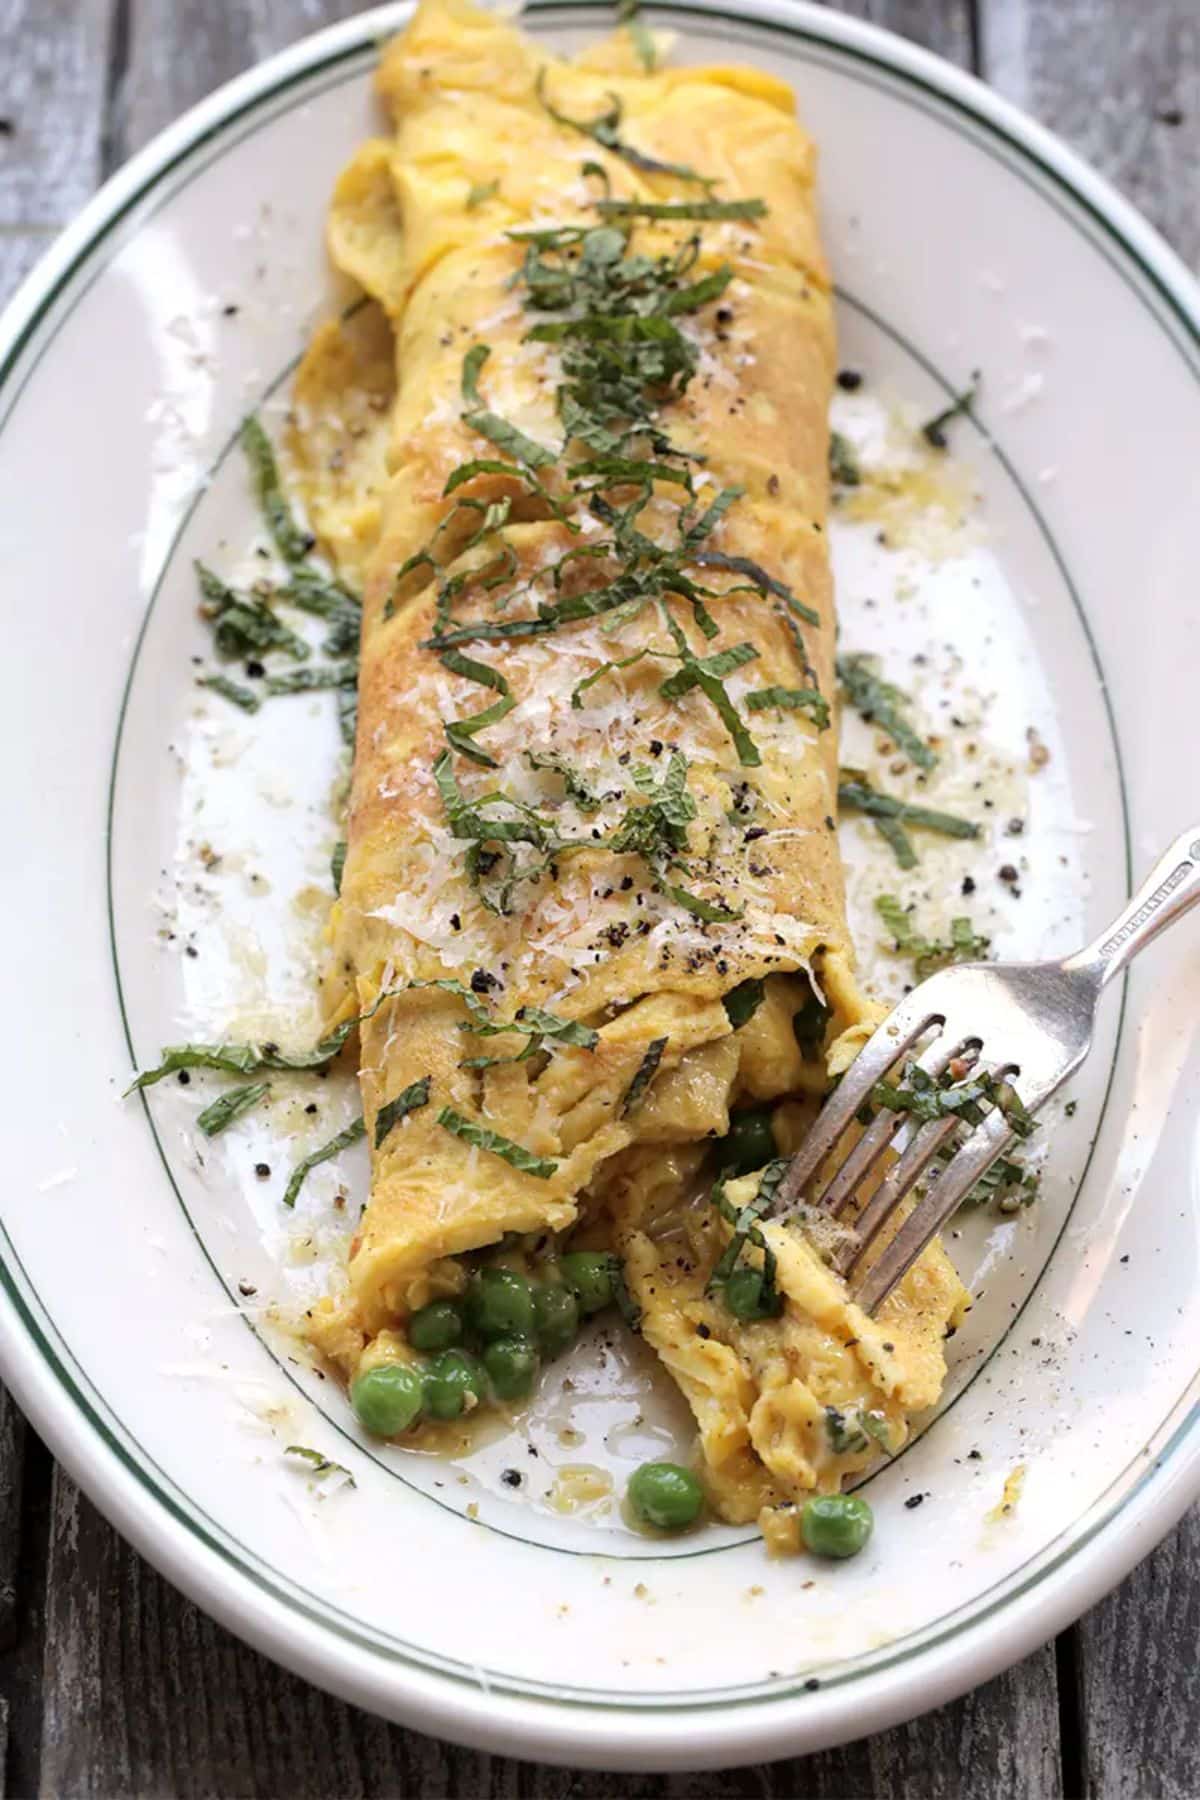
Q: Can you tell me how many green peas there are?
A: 11